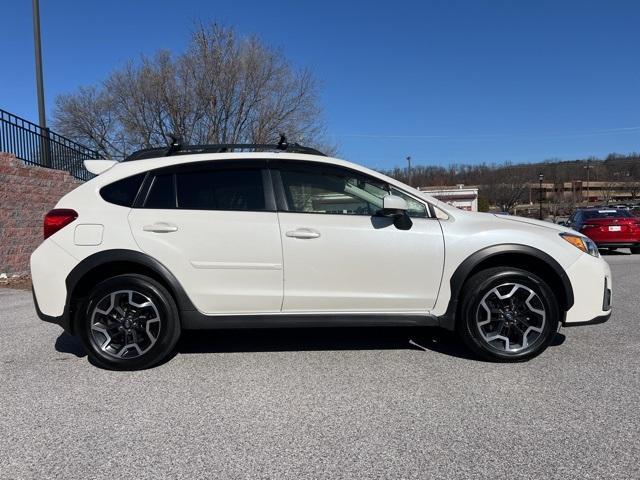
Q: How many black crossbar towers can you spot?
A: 2